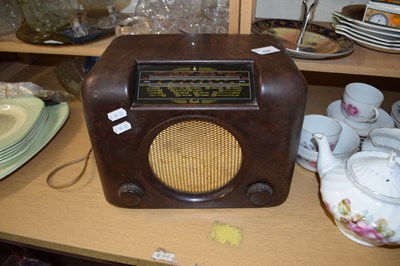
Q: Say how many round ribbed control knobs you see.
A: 2